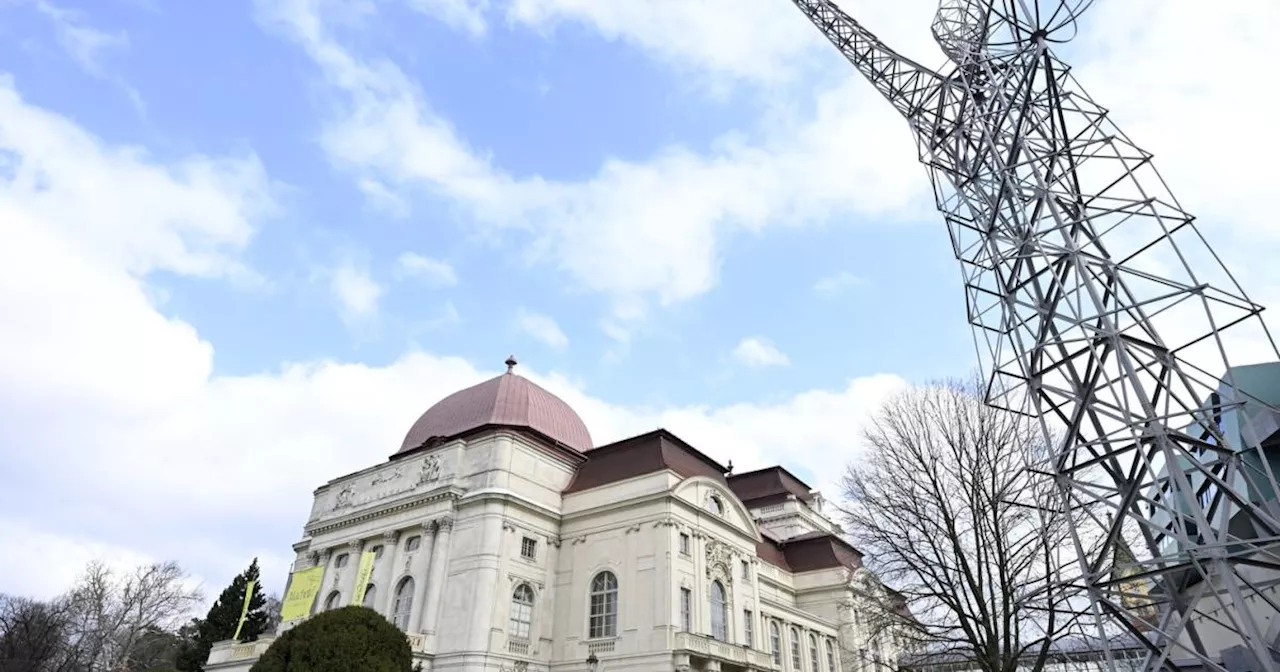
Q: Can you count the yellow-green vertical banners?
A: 3